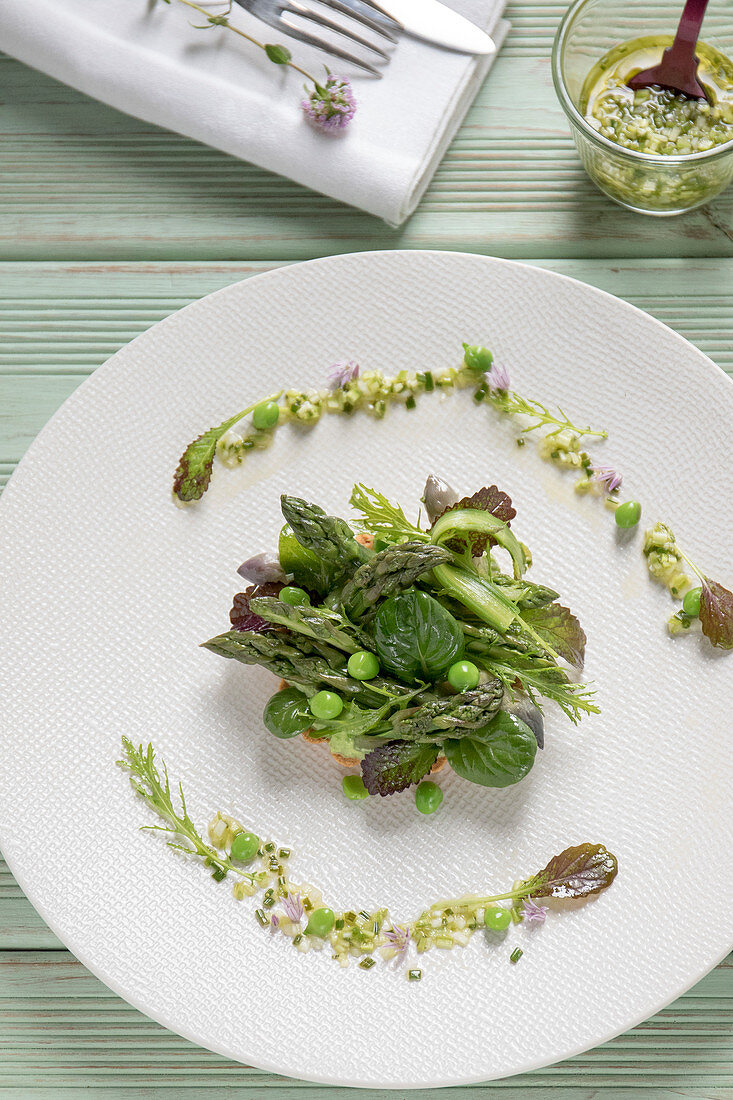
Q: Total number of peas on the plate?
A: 13